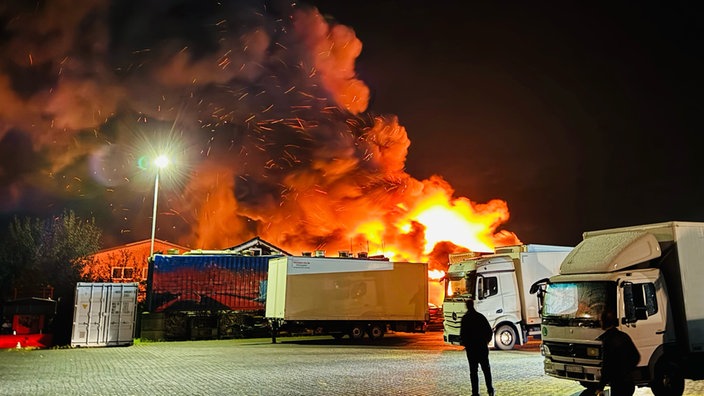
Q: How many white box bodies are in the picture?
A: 3